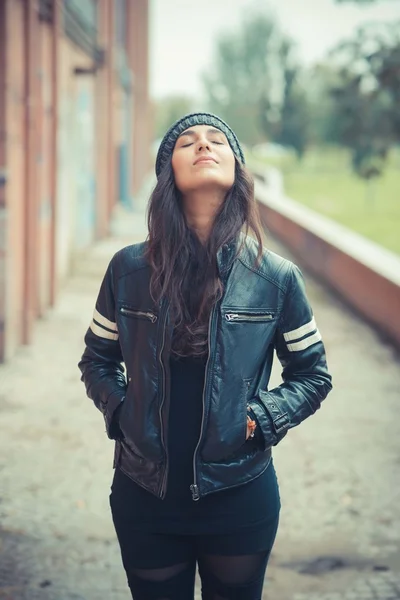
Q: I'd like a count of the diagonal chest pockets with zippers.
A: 2